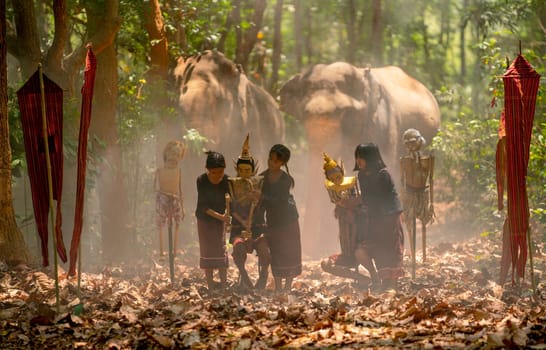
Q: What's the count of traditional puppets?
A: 4